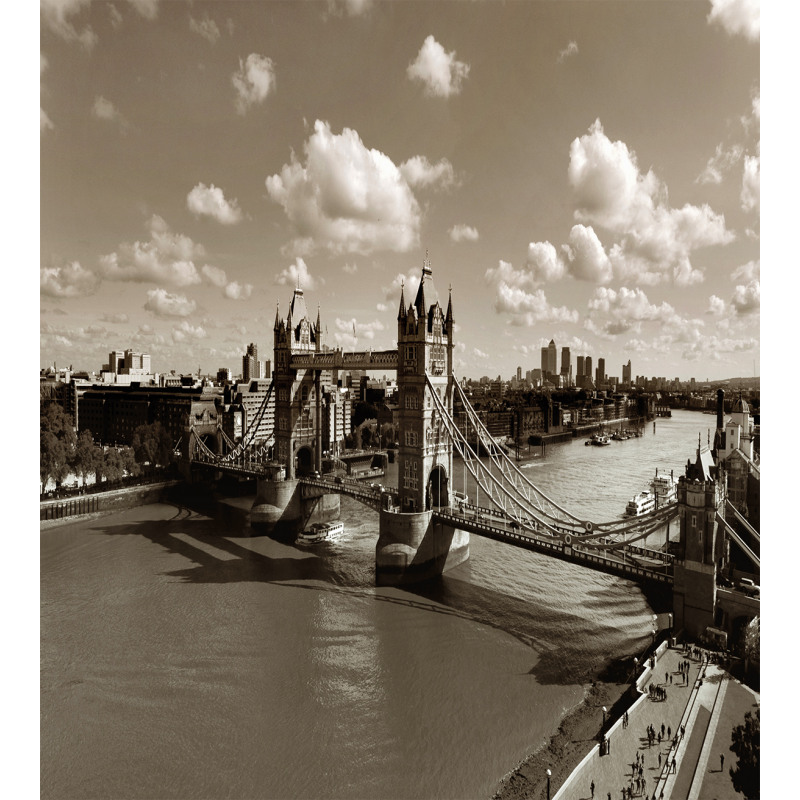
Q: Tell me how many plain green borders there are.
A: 0